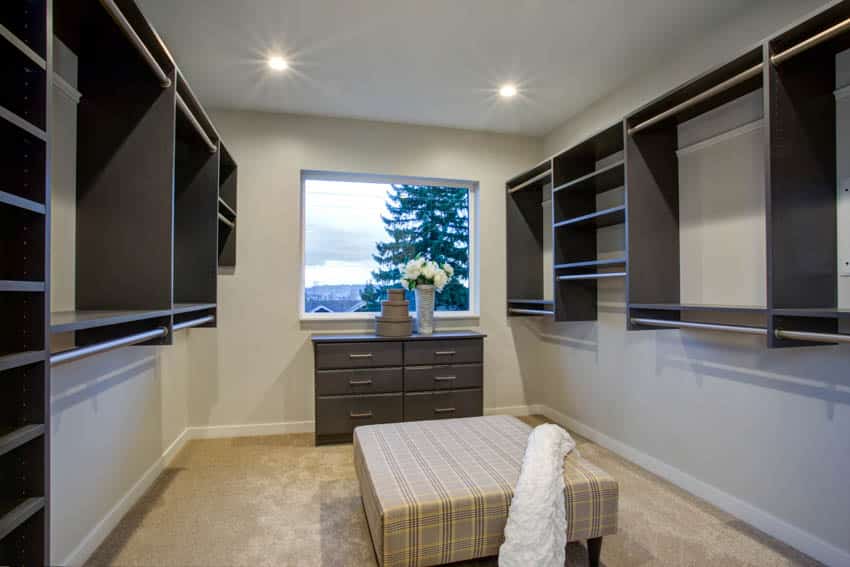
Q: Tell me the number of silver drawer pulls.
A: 6